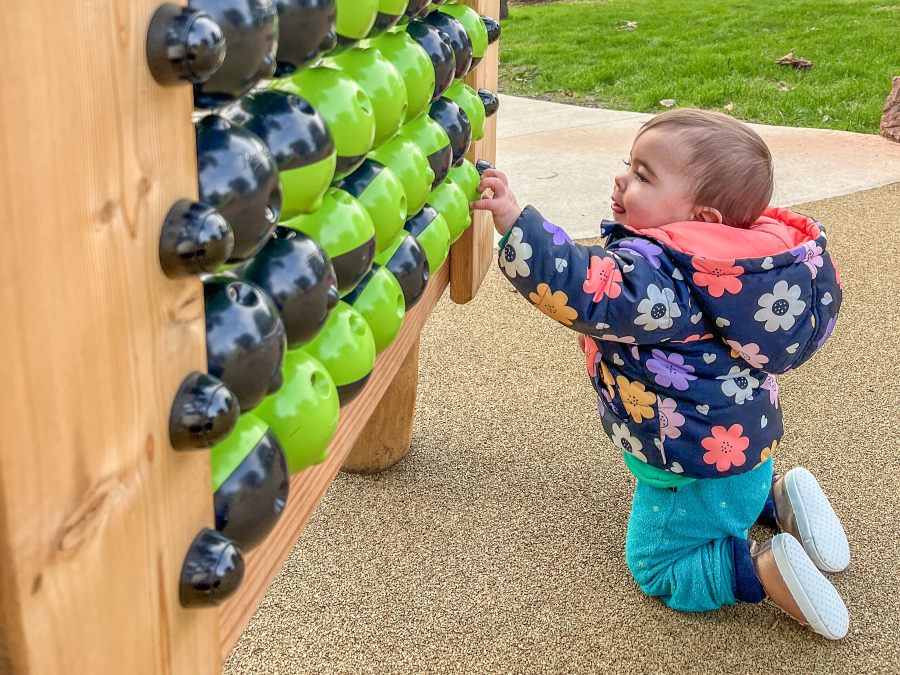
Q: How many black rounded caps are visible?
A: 7